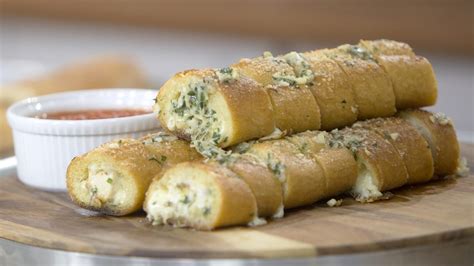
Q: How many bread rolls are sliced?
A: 3